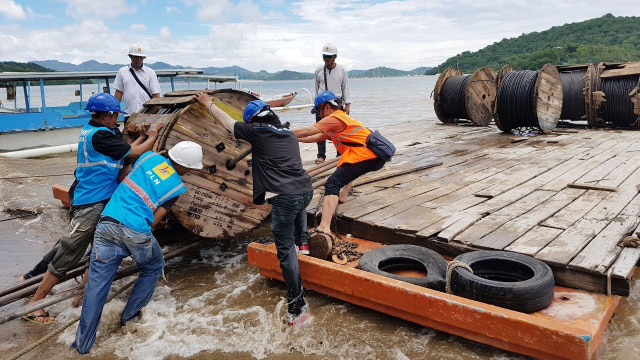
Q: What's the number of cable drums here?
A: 5